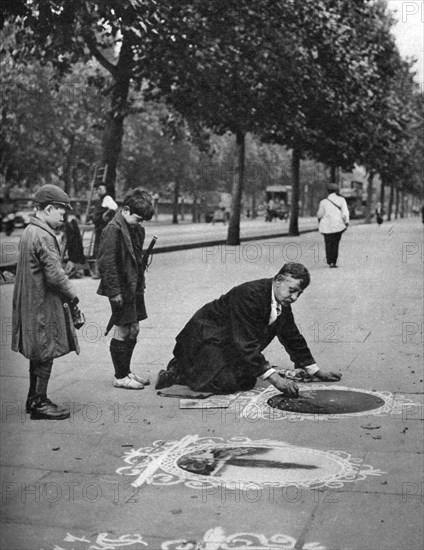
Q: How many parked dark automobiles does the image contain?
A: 1